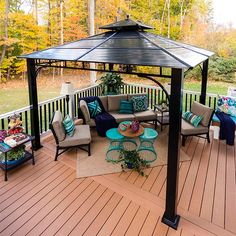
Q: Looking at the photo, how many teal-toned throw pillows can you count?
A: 5